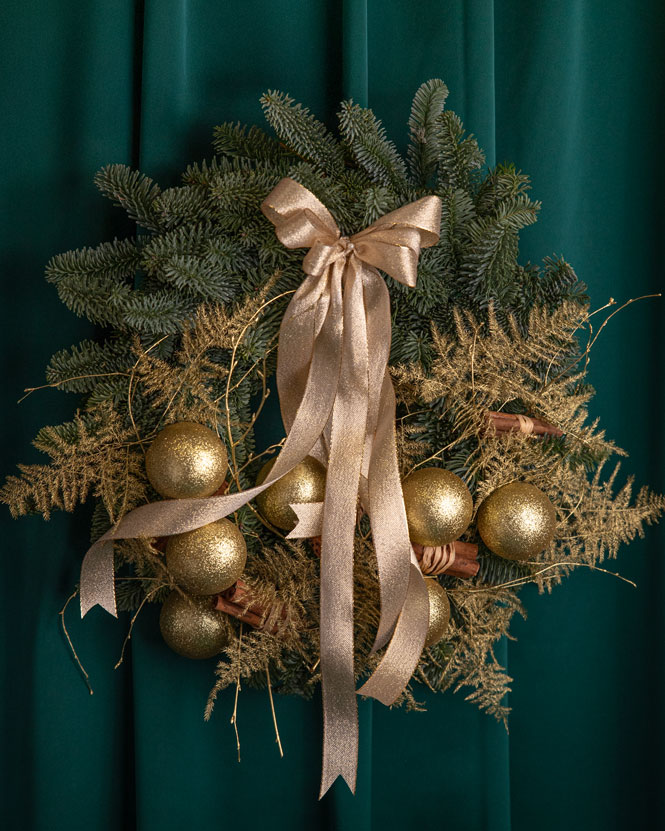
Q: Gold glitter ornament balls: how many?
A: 7